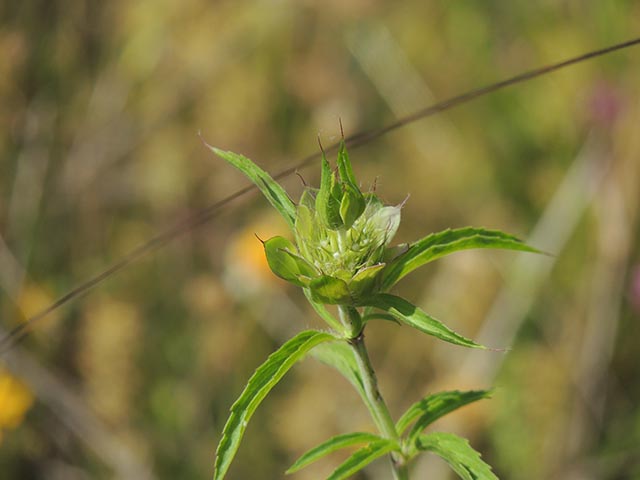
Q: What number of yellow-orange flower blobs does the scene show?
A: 3